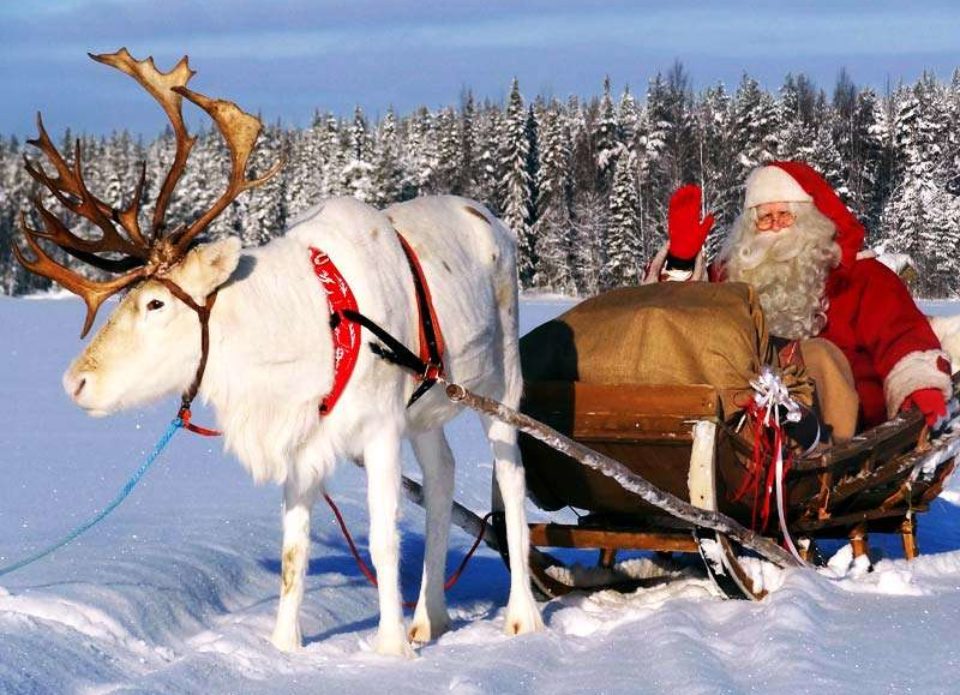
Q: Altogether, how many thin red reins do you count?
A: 1